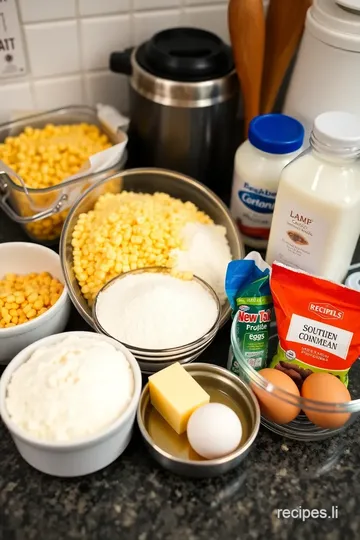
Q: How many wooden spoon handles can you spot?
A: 2